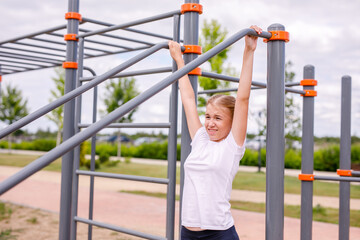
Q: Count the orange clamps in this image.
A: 11